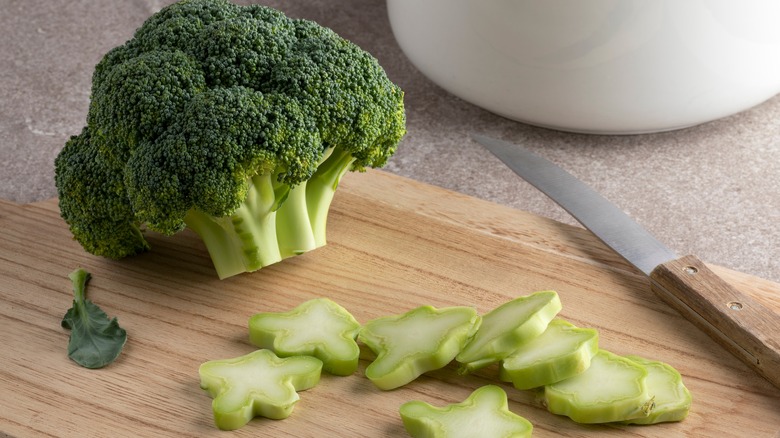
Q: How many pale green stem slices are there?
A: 8